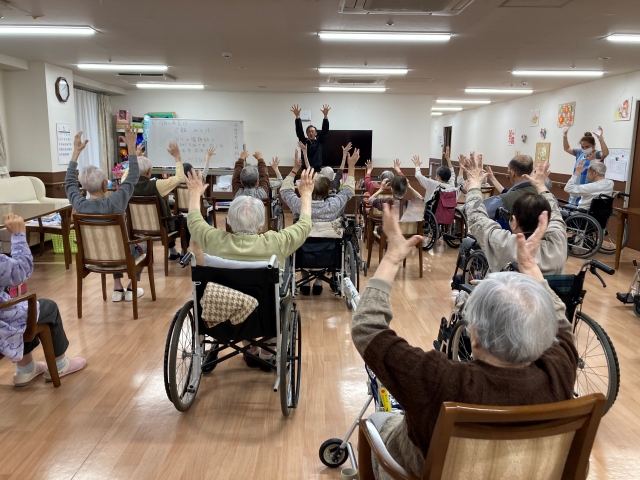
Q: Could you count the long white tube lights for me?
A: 12